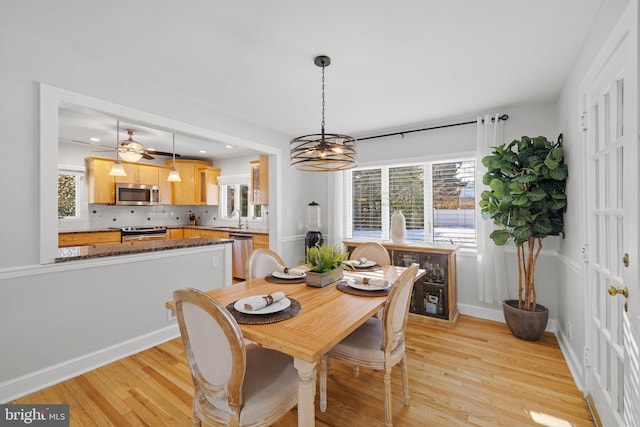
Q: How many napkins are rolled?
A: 4